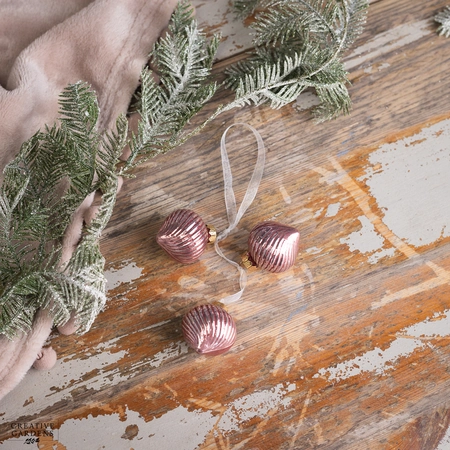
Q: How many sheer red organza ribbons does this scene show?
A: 0